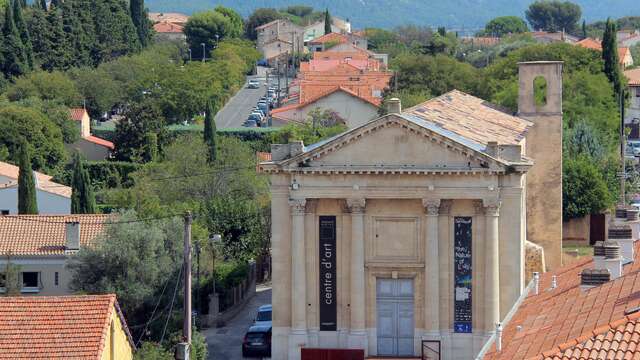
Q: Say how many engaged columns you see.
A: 4